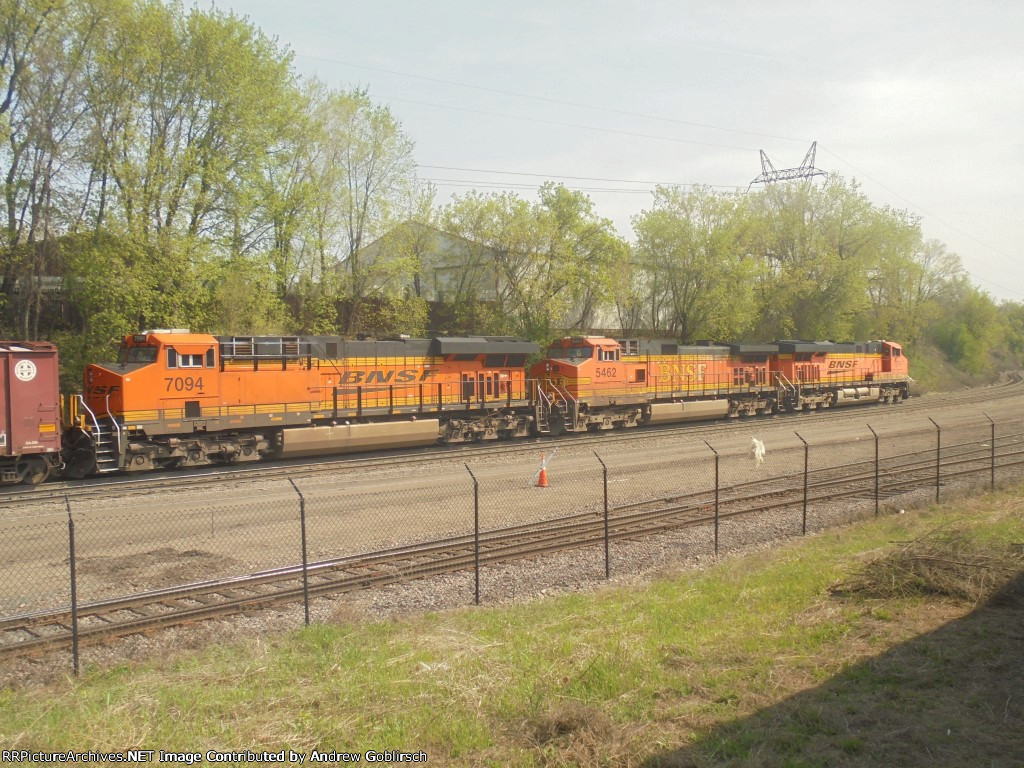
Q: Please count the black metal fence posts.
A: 9